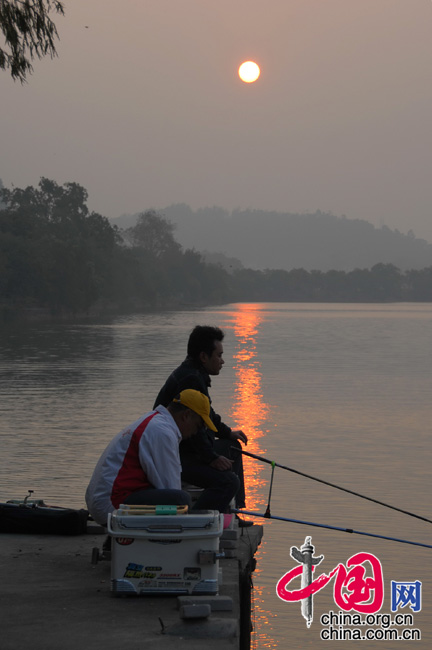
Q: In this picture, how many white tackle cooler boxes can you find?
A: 1